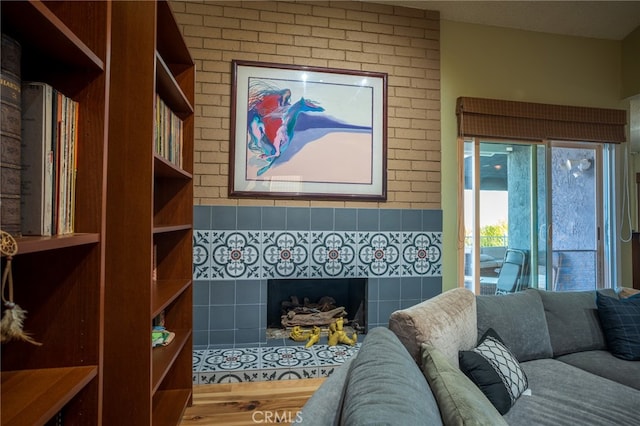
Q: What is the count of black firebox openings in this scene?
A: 1